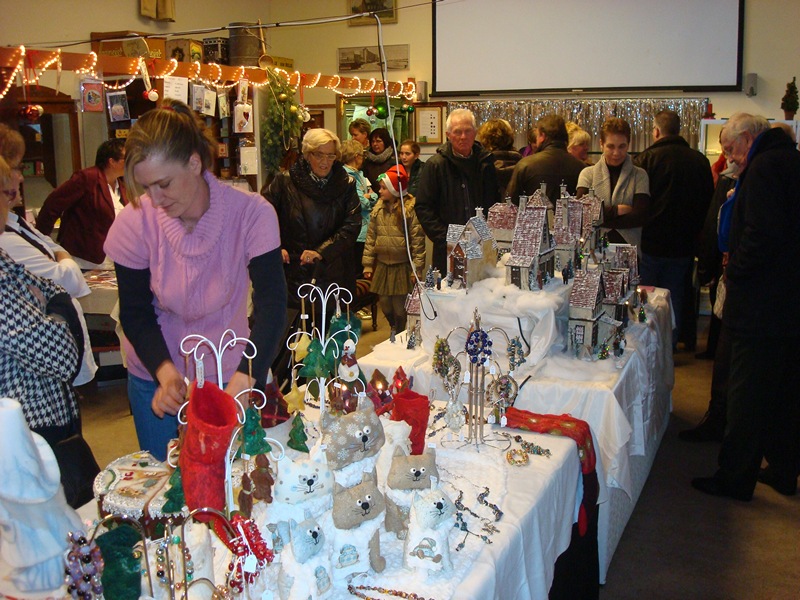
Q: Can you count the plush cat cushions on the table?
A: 6